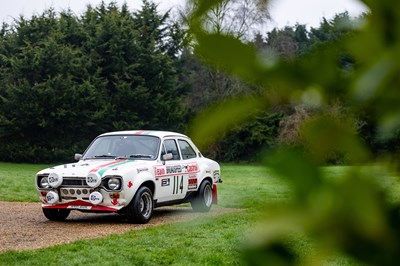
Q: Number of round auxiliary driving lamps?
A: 4